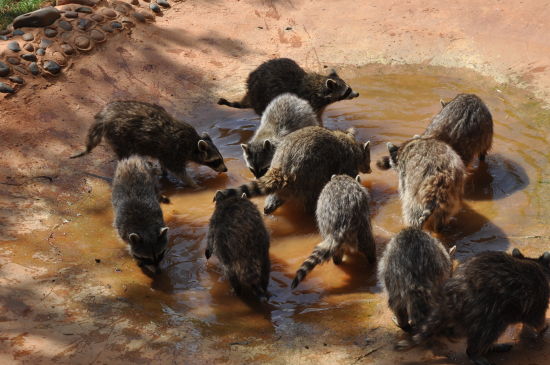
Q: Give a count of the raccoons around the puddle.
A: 11